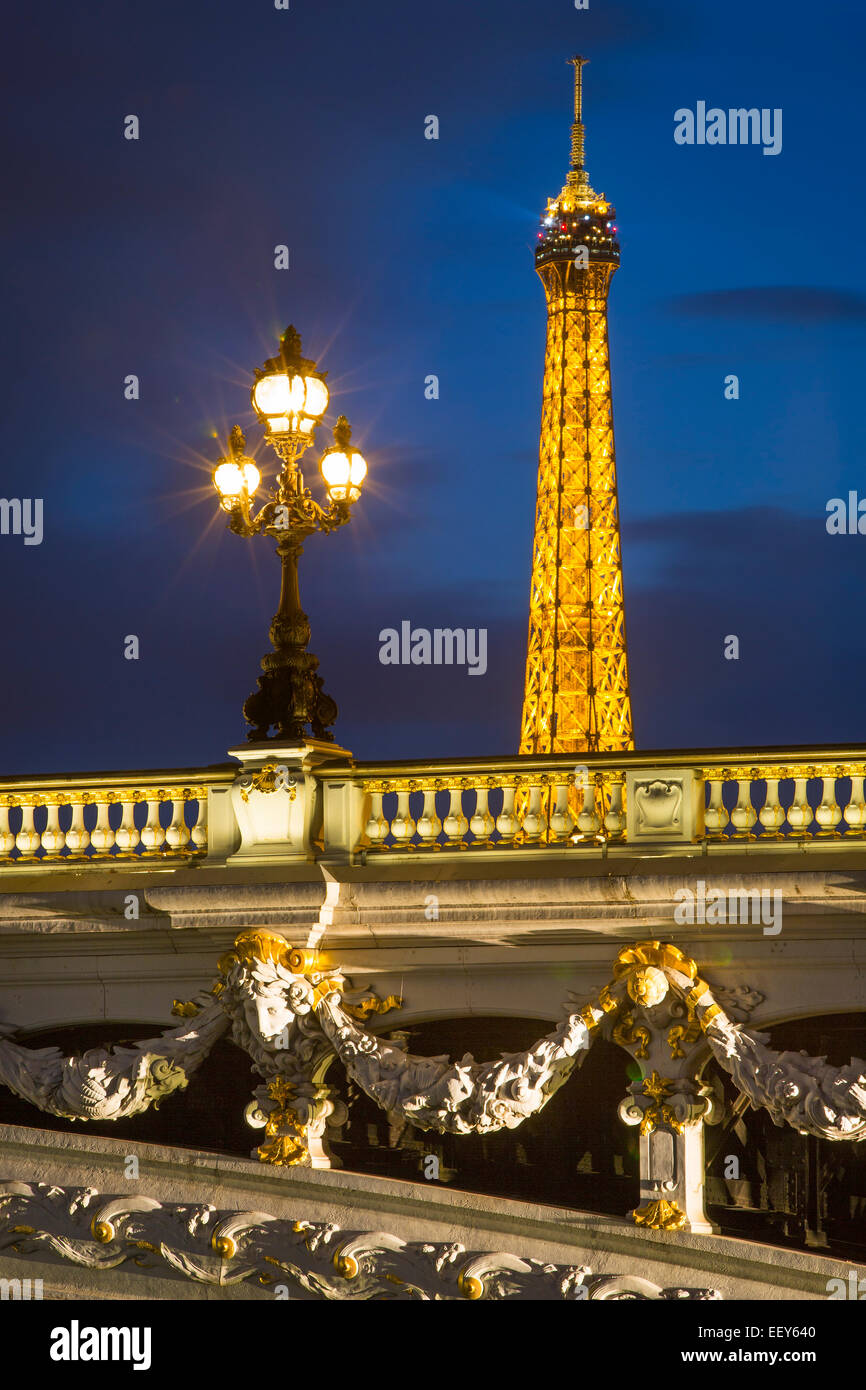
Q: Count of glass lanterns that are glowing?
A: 3